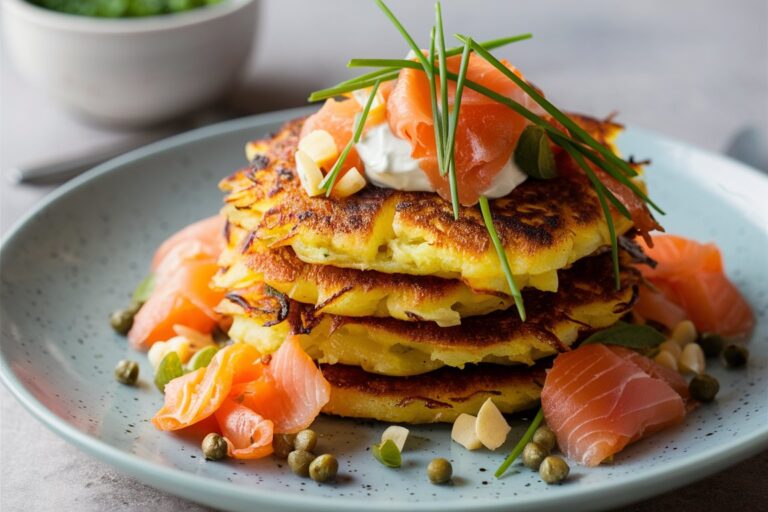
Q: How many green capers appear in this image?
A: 14